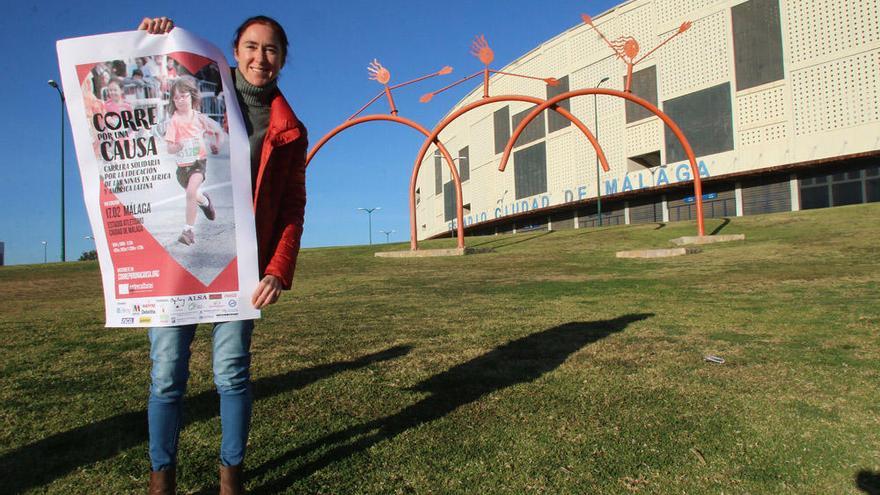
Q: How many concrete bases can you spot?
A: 3